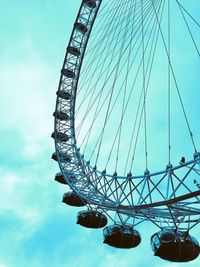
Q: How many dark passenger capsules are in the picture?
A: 13